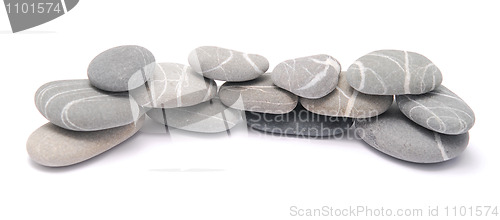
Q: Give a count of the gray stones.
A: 13